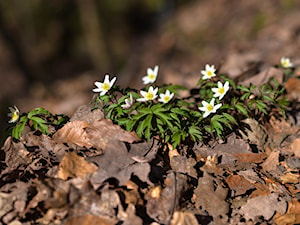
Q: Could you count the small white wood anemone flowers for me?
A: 10